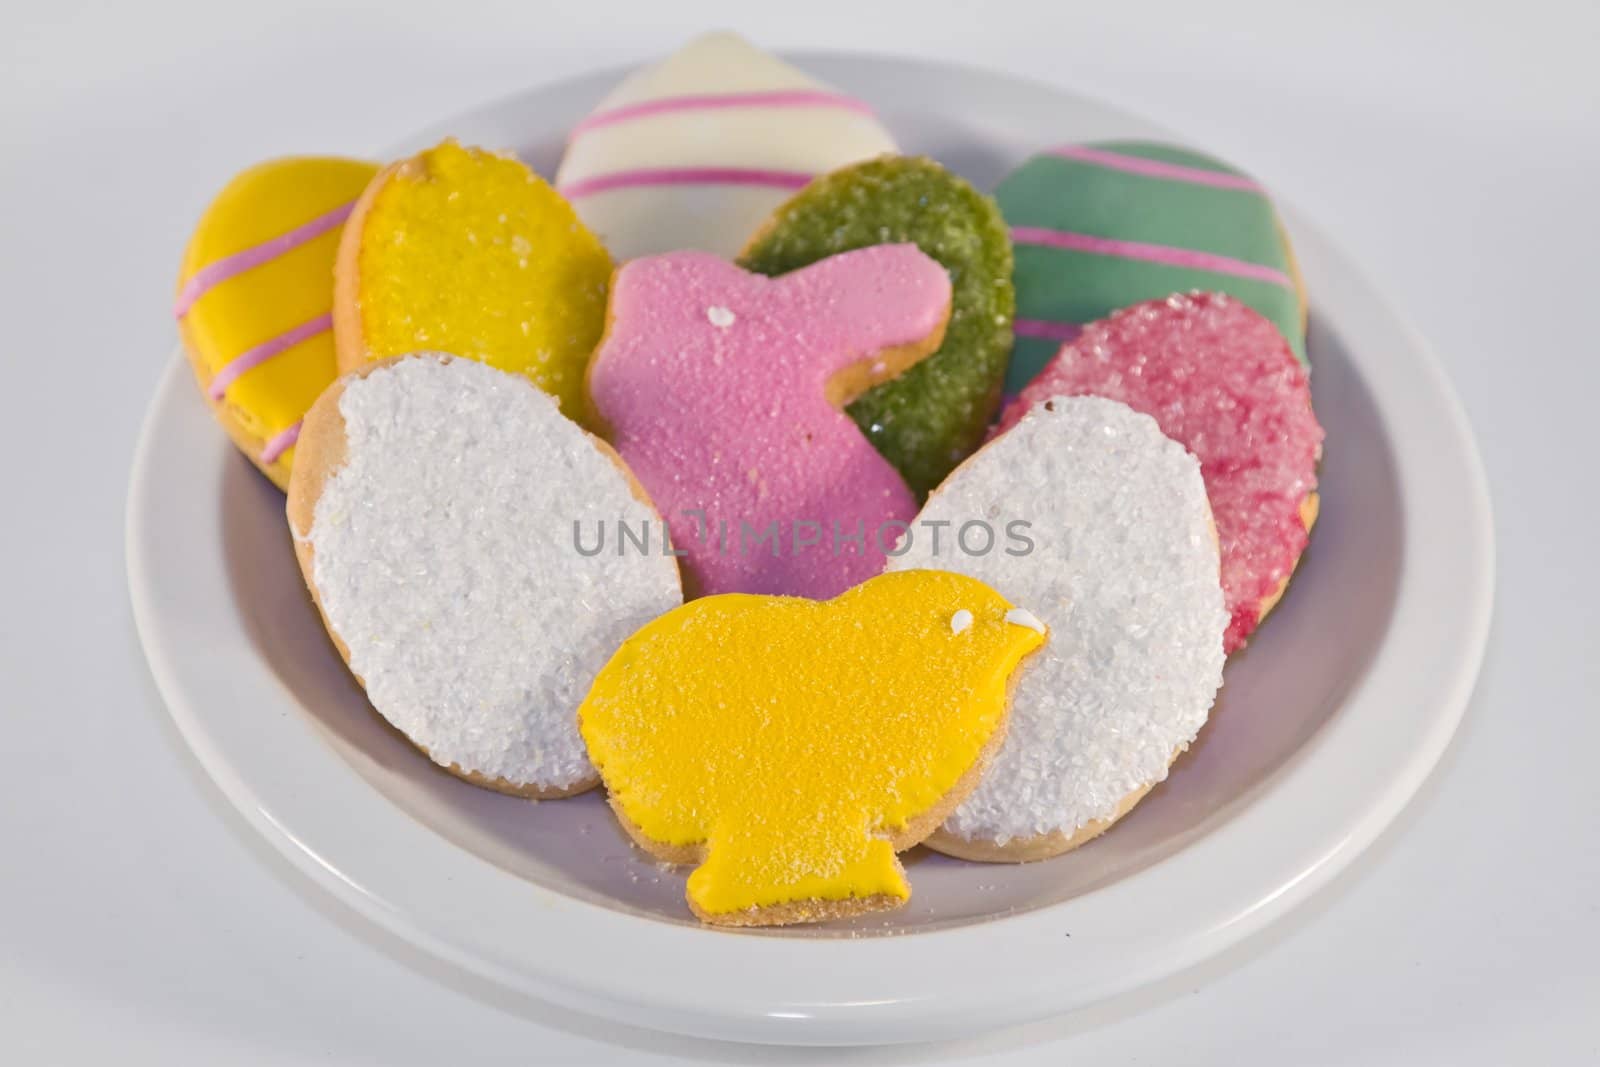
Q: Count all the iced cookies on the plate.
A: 10